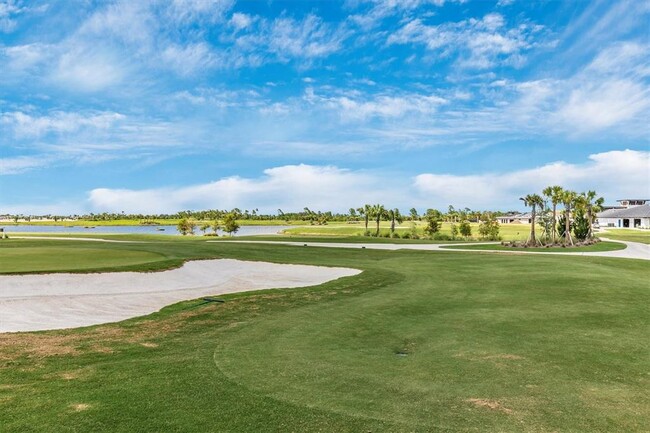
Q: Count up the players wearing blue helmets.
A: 0